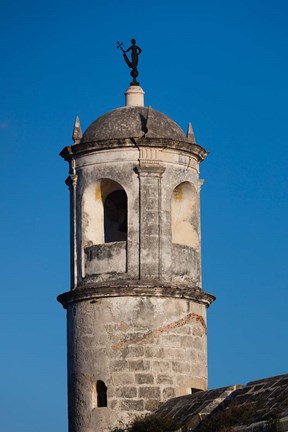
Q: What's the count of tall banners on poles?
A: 0